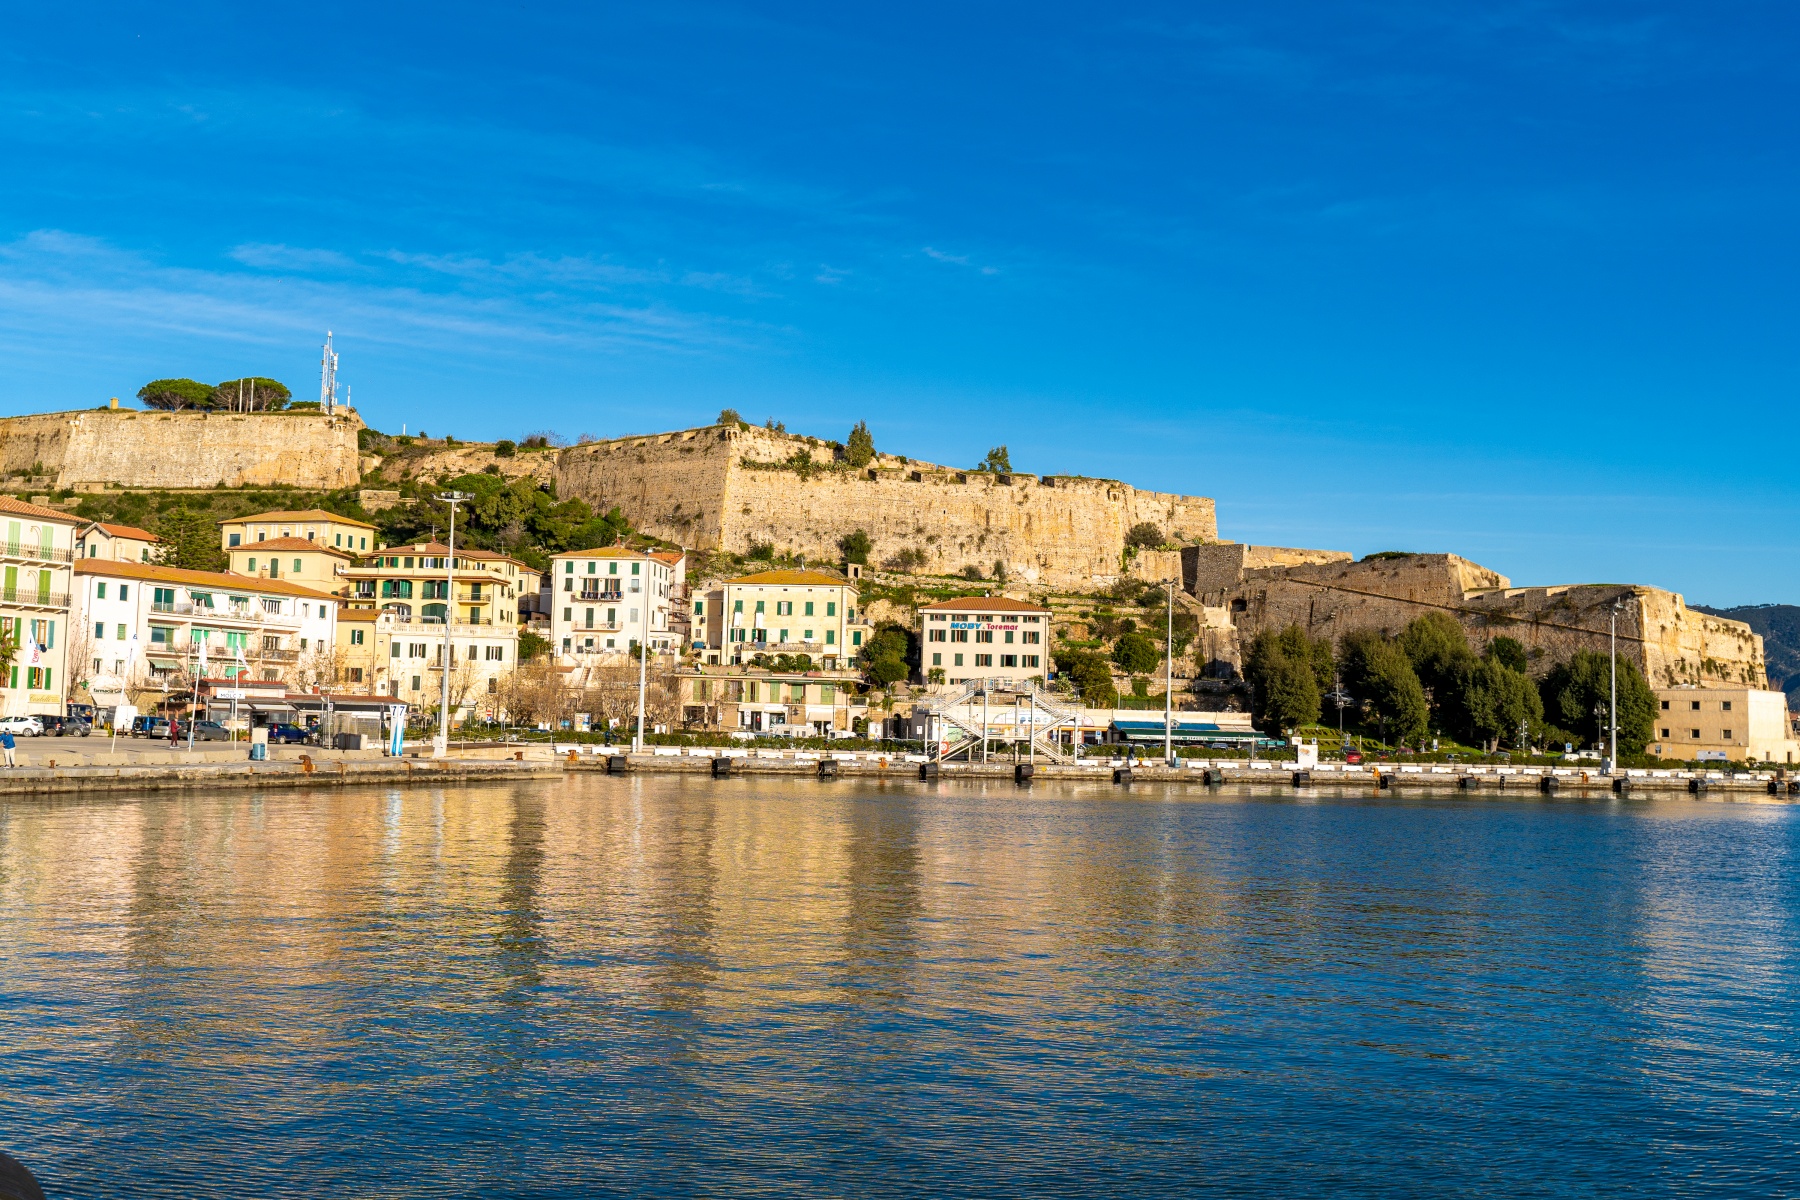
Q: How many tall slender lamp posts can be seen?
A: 4